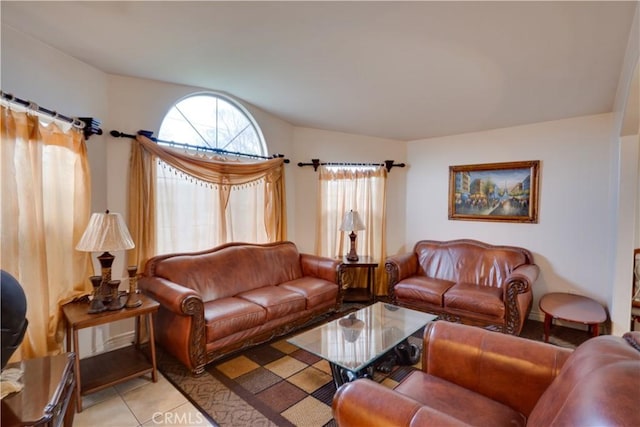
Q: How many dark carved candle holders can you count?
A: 3